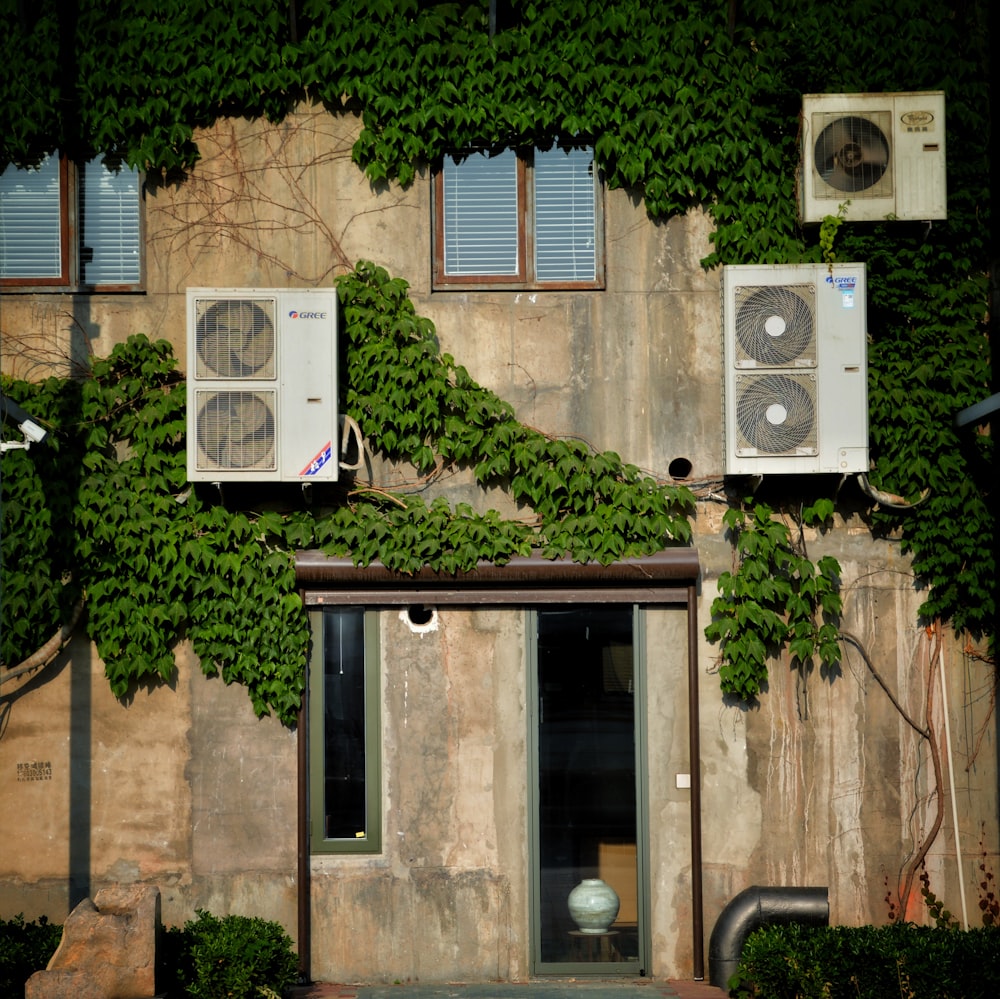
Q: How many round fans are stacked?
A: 4